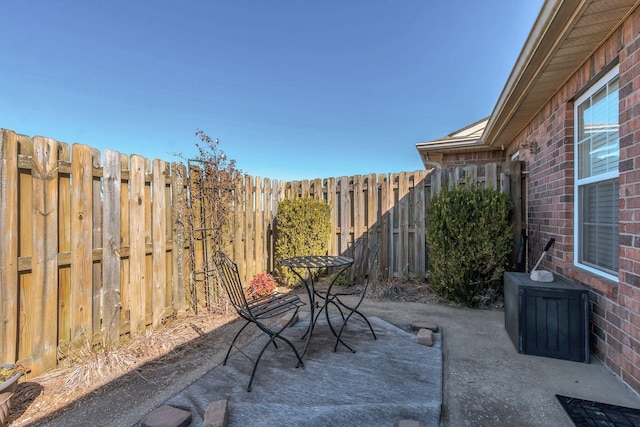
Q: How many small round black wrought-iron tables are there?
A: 1